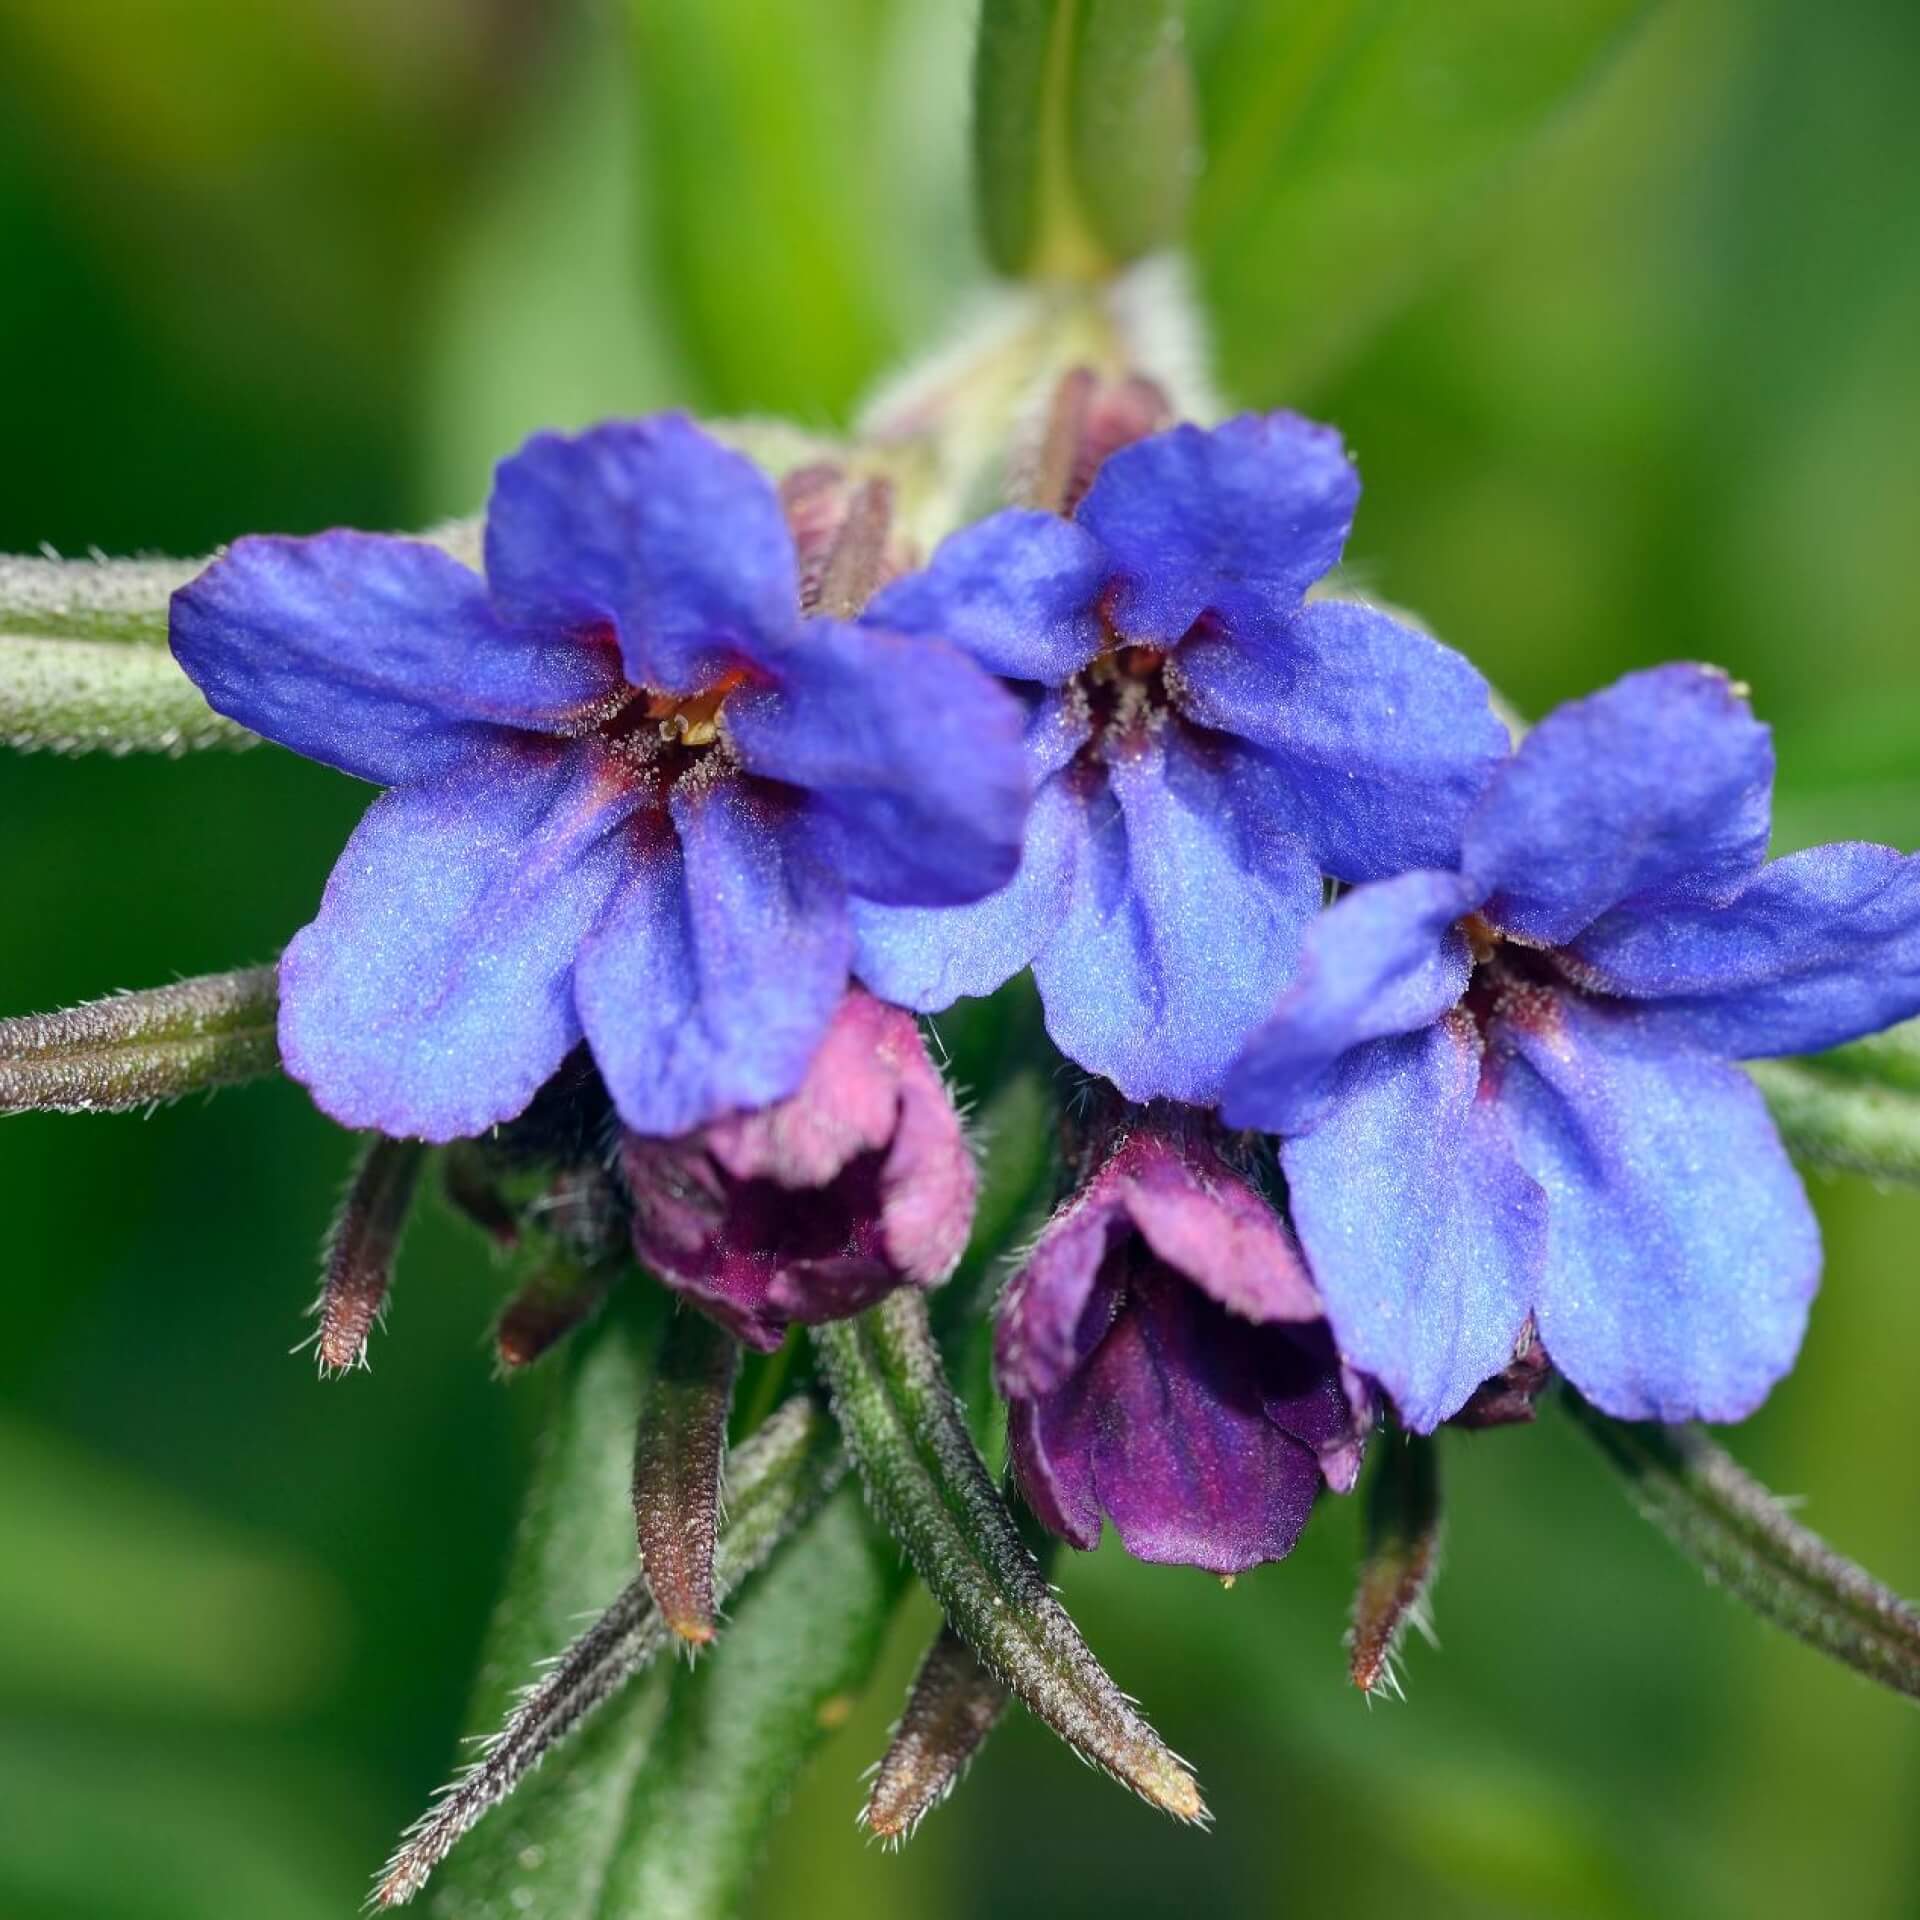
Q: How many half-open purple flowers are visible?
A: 2